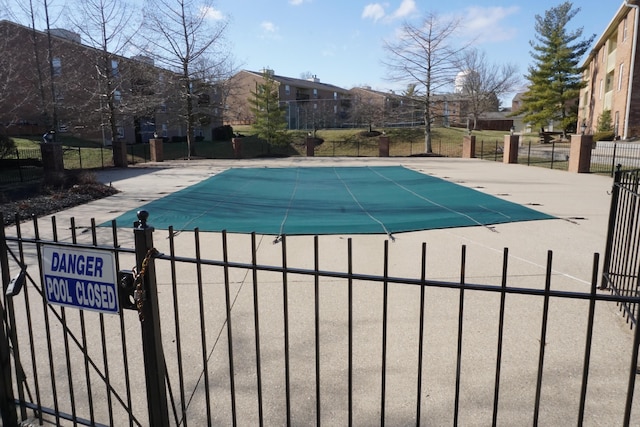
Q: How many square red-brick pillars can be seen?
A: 9